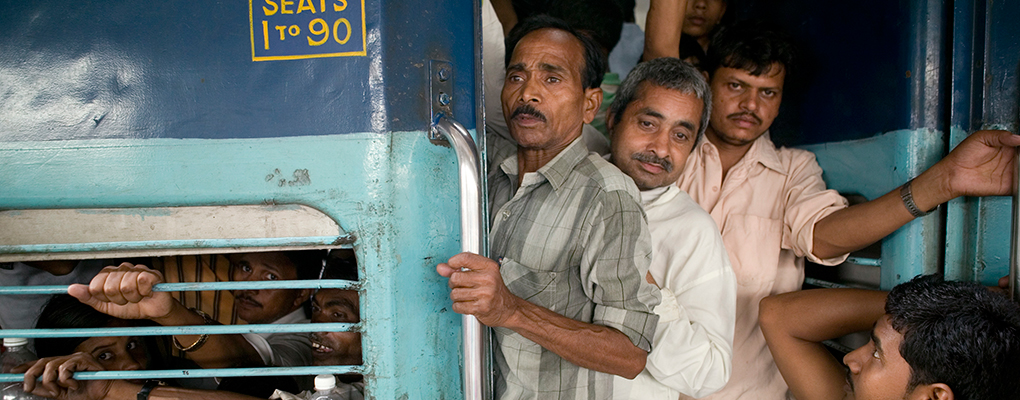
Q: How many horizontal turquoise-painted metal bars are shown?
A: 4